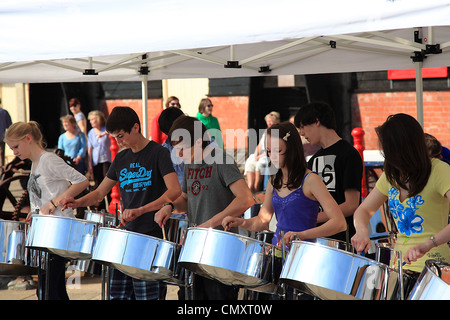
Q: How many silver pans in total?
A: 6